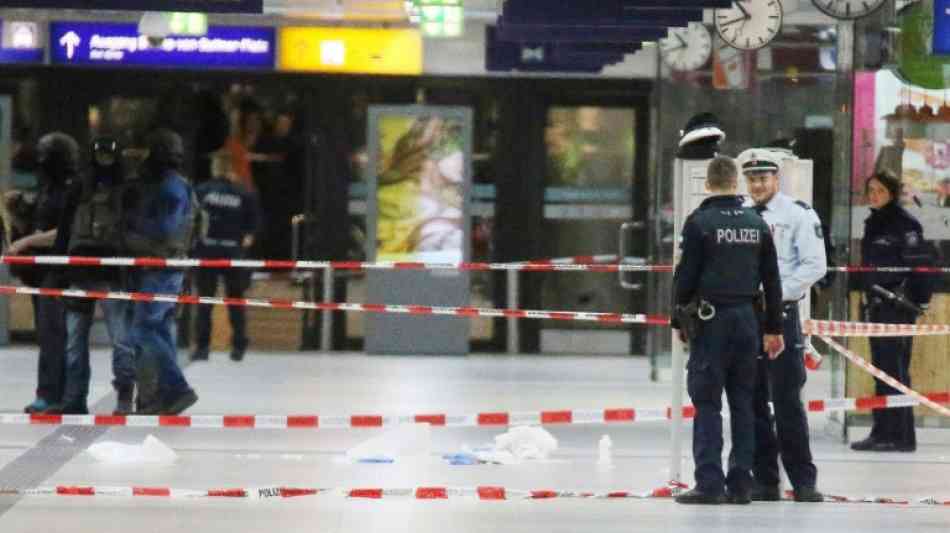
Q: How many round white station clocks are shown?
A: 3